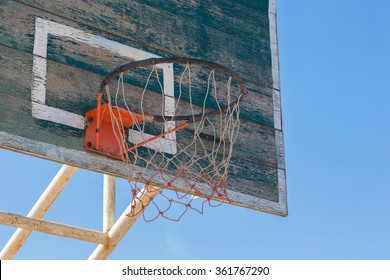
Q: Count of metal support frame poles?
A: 4